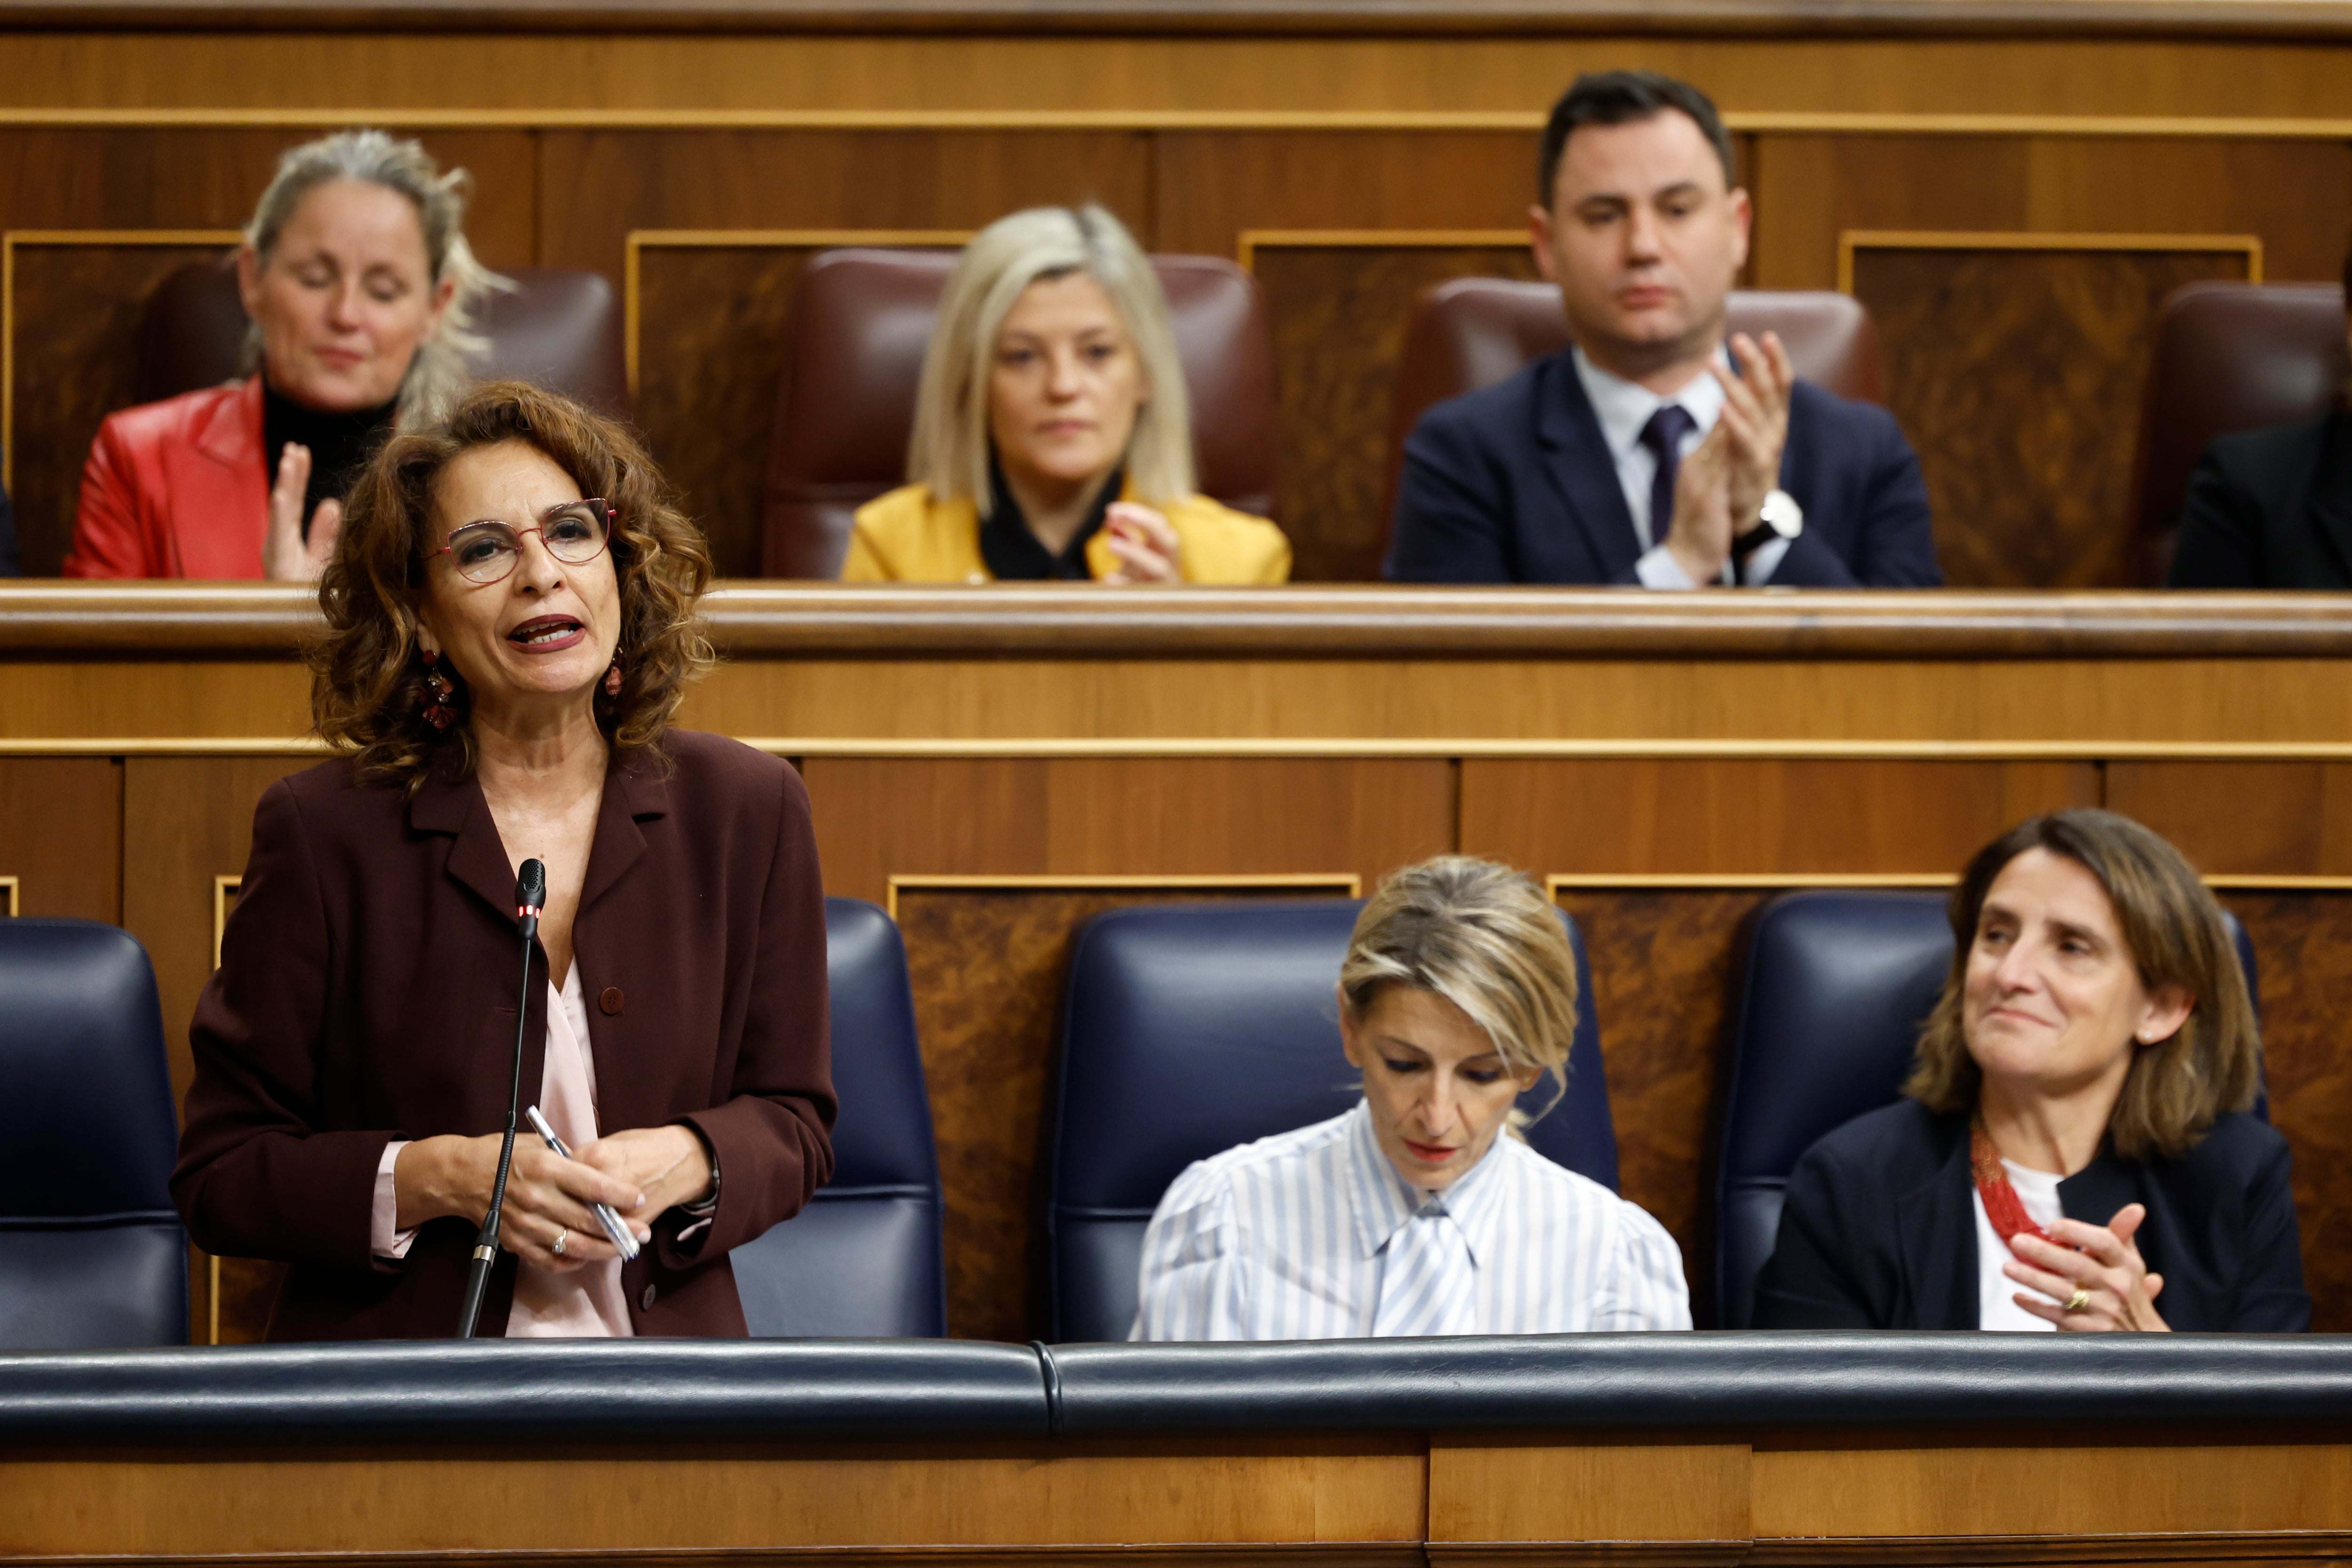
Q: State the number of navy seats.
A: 4